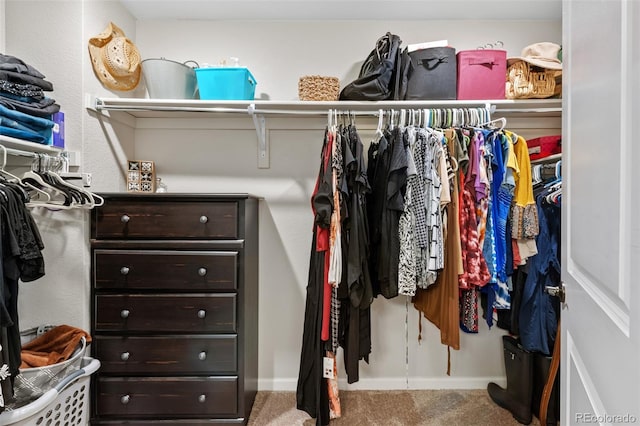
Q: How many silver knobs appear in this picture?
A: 10